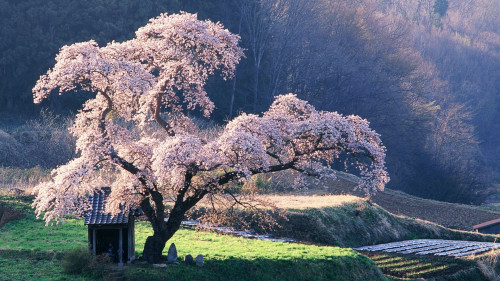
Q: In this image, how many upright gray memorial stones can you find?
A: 3